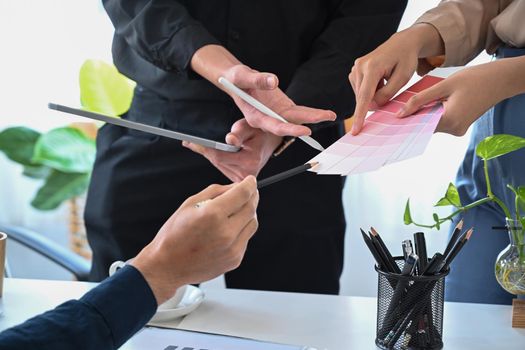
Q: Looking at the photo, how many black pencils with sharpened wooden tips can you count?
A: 4